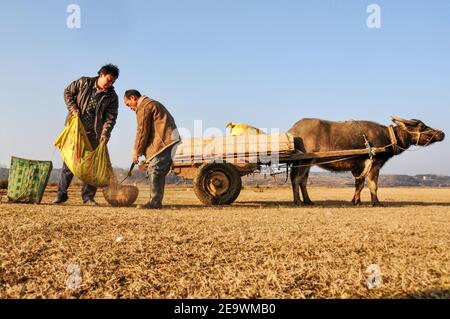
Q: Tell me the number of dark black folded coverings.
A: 0